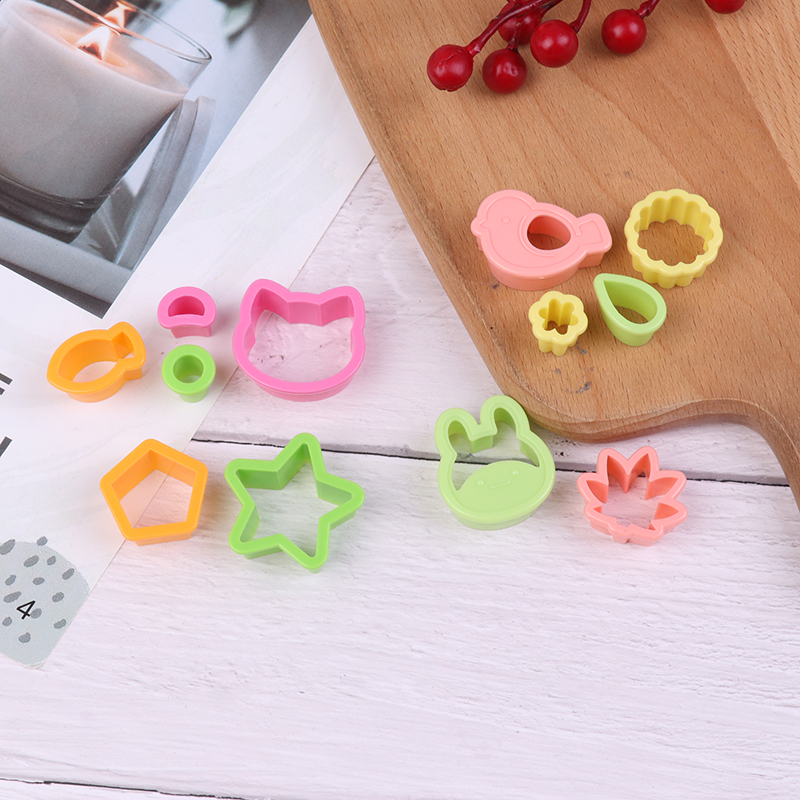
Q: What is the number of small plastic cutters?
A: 12